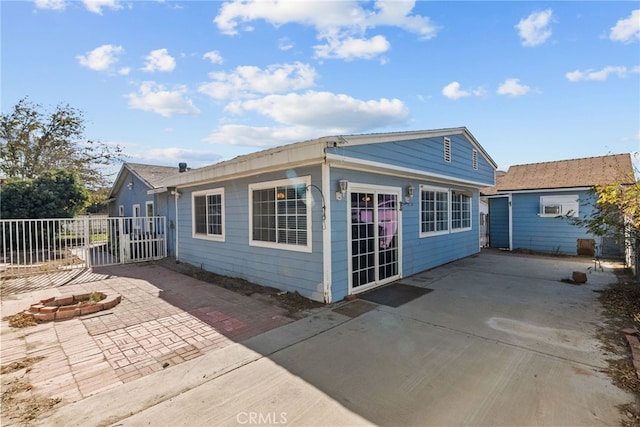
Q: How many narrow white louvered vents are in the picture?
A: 2